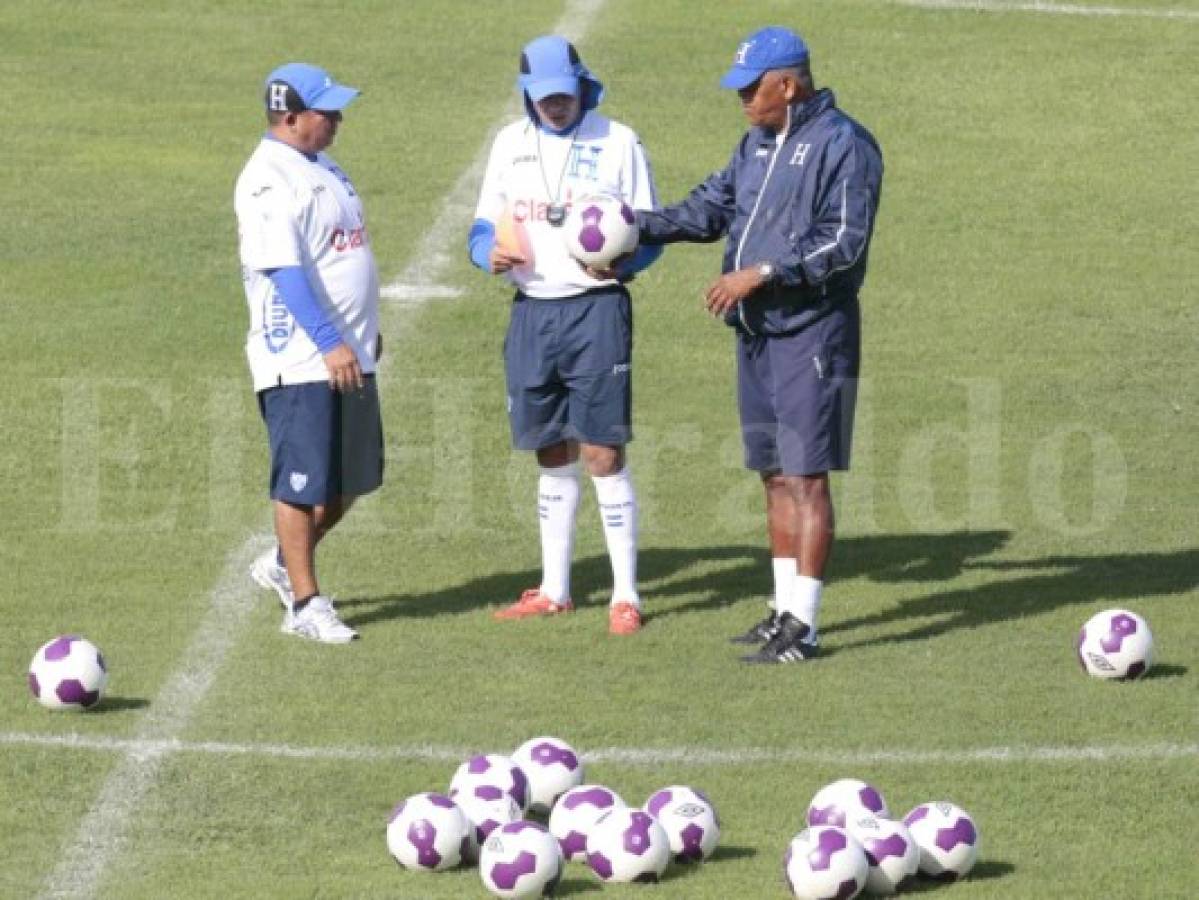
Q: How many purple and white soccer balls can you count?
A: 15